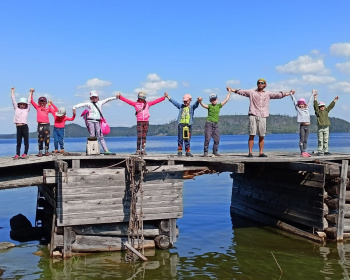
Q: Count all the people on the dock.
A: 10